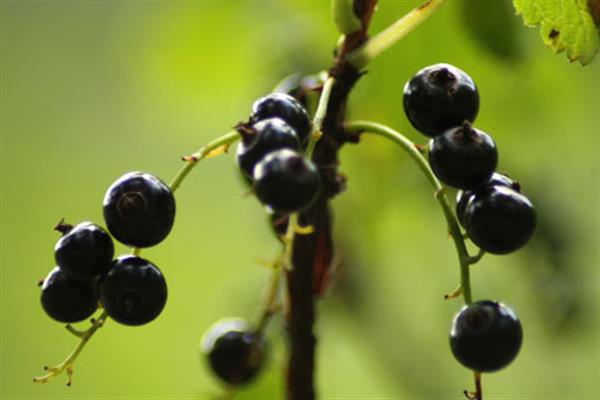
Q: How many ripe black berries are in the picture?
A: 13